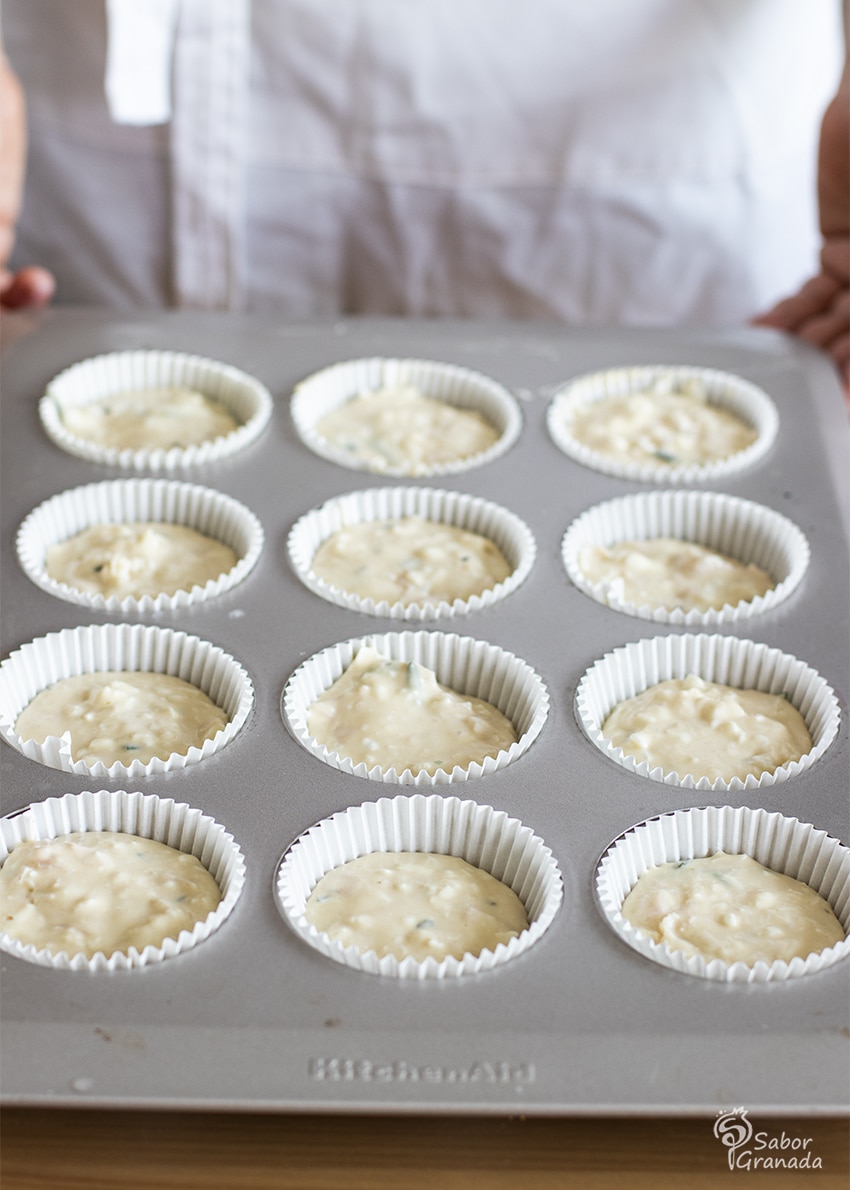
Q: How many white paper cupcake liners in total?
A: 12